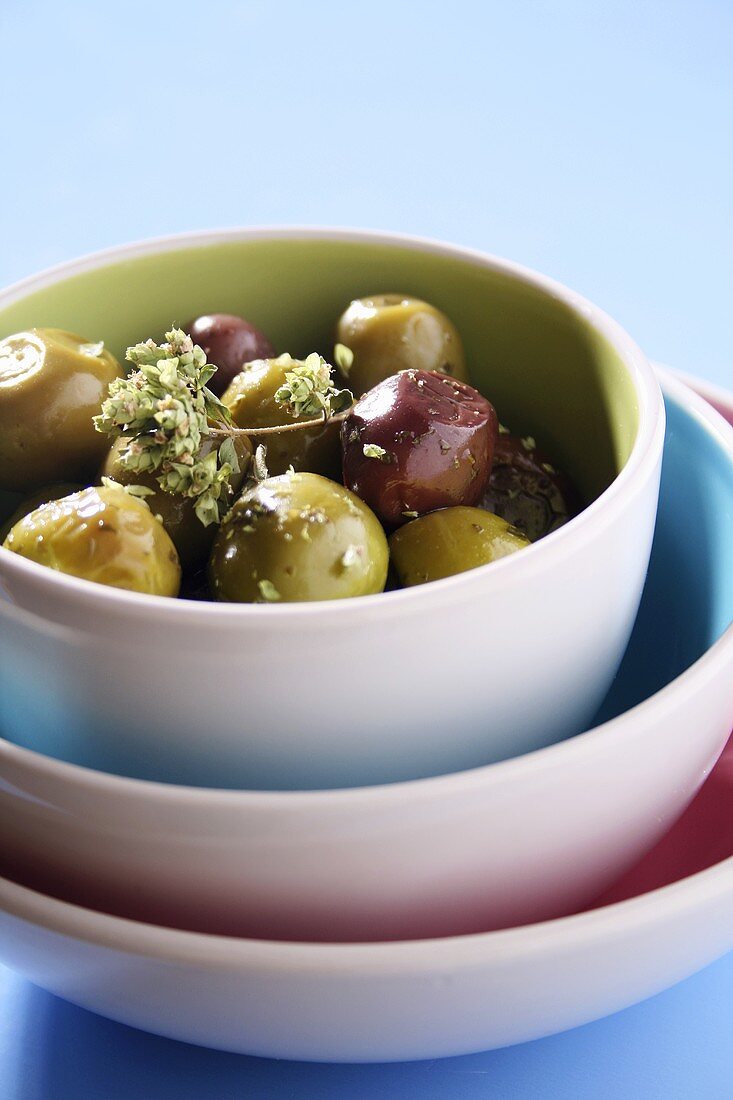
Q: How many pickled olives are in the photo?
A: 11